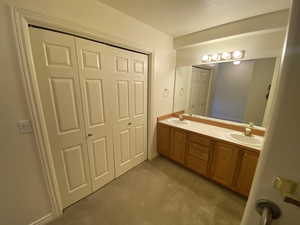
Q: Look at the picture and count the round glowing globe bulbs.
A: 4